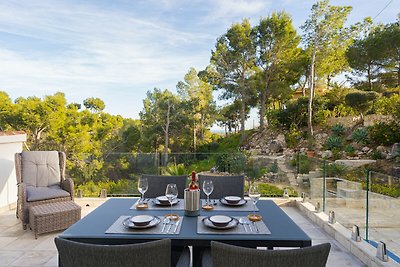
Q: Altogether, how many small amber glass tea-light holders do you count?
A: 0